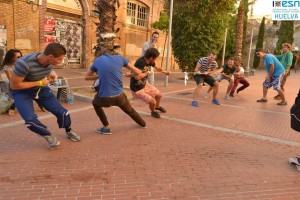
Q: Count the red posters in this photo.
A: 2